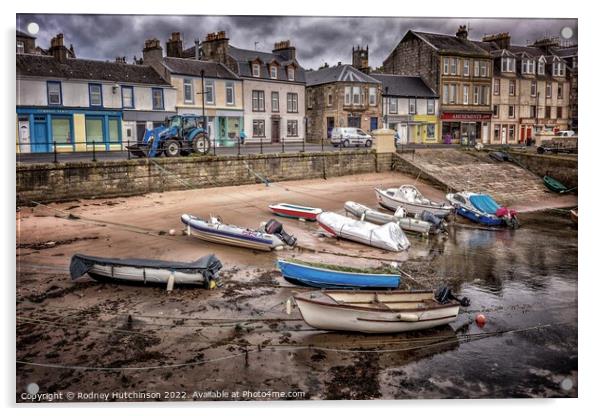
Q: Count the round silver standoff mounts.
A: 4